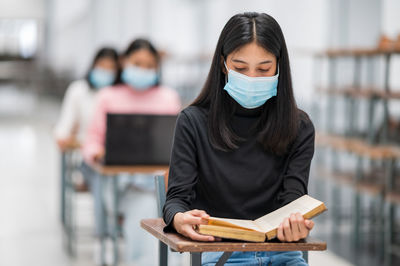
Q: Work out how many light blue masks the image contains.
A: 3